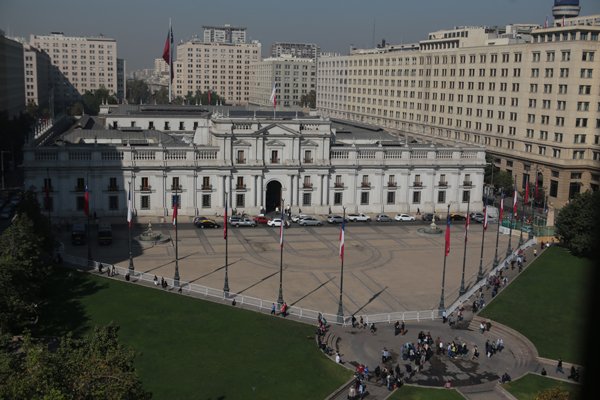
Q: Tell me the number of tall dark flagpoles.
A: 14